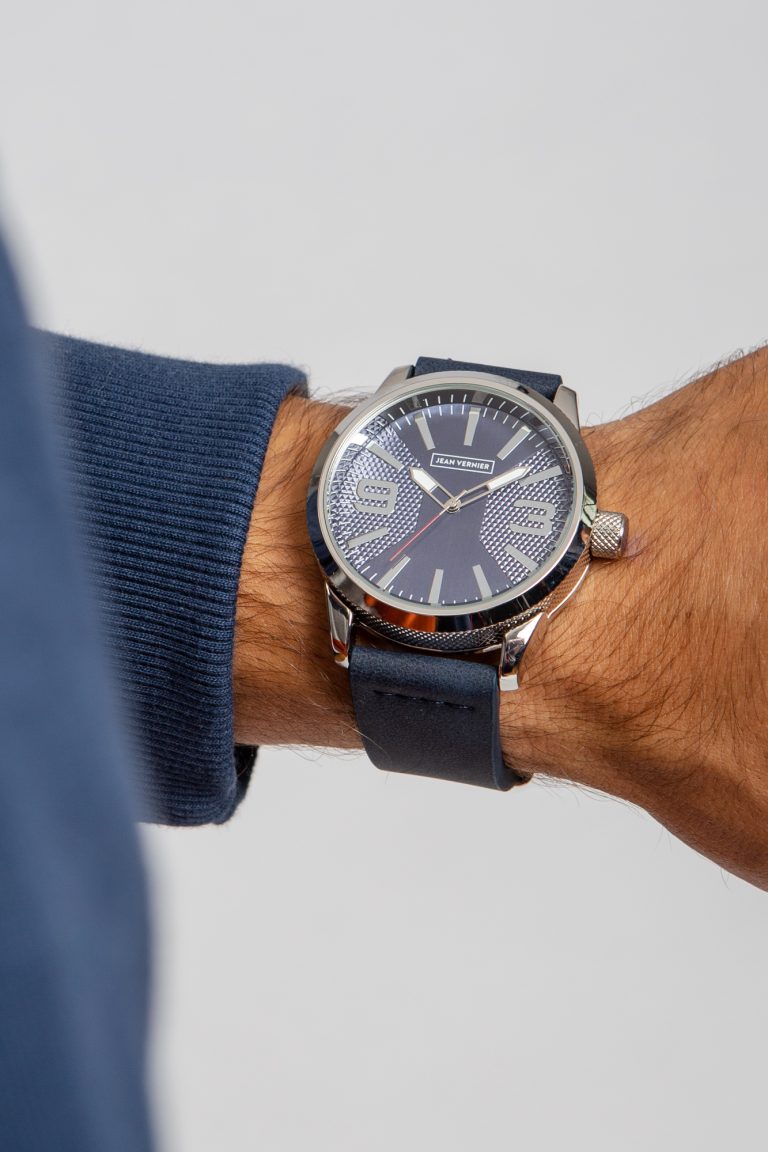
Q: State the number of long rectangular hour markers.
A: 10